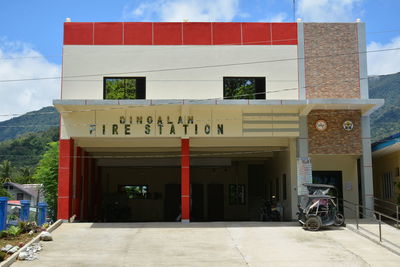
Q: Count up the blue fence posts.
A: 3